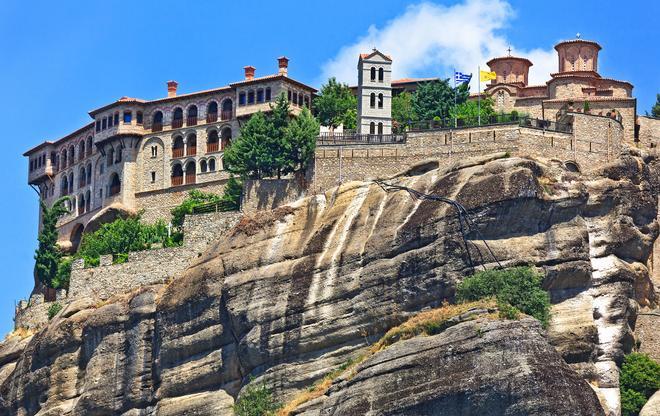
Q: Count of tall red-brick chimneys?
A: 3